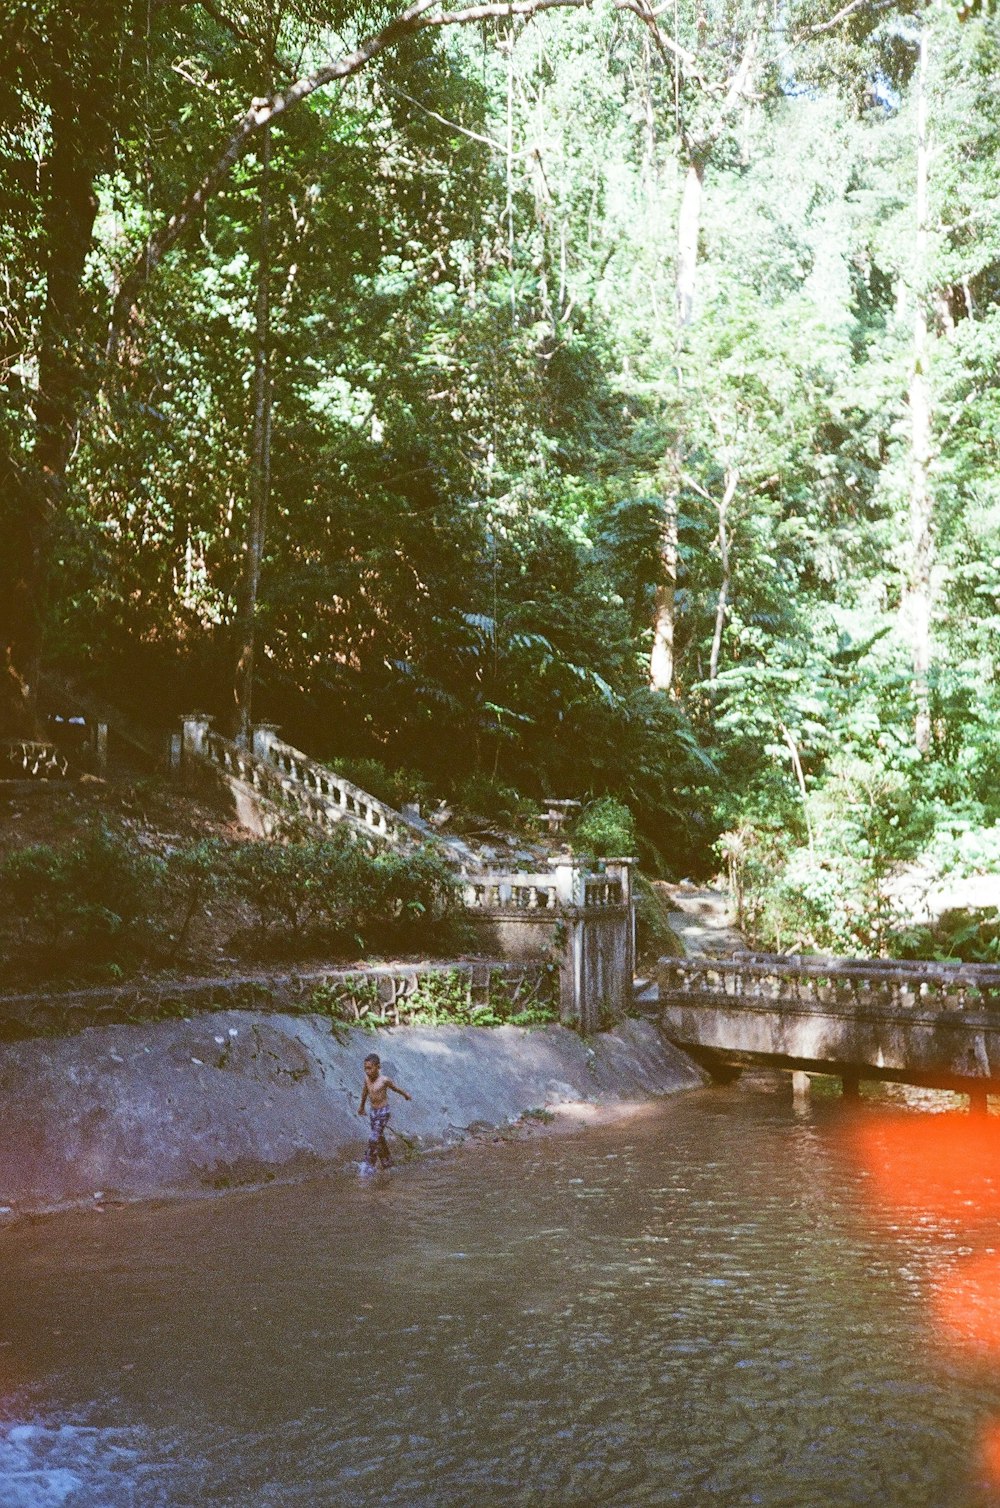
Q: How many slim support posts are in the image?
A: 3